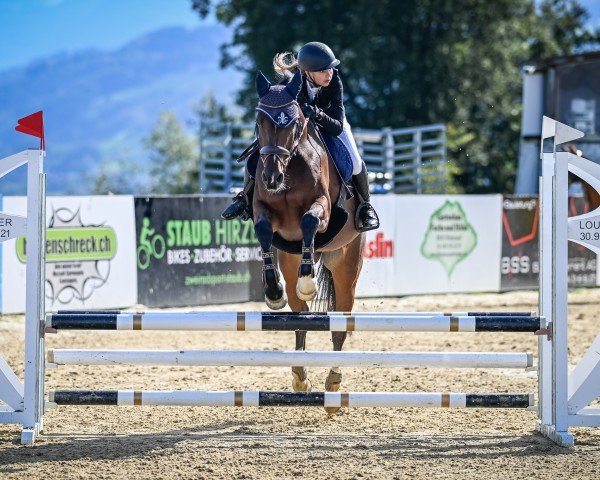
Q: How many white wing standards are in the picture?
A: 2